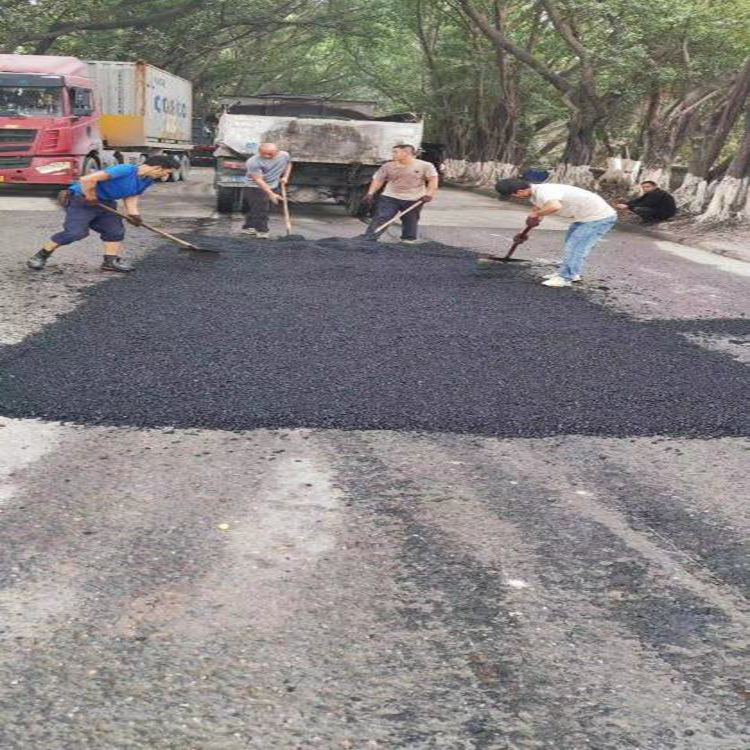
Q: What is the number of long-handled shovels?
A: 4